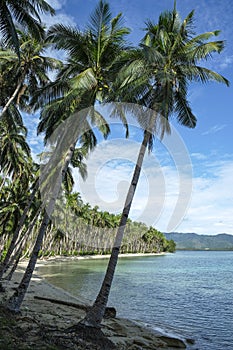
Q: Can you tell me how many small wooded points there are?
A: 1